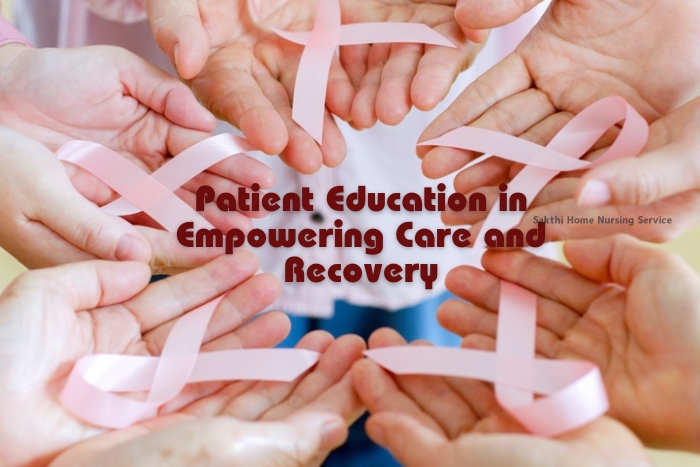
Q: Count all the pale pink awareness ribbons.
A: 5